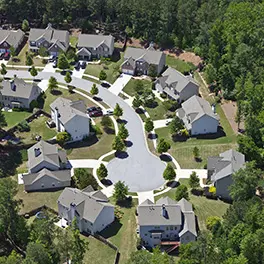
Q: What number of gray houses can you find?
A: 12